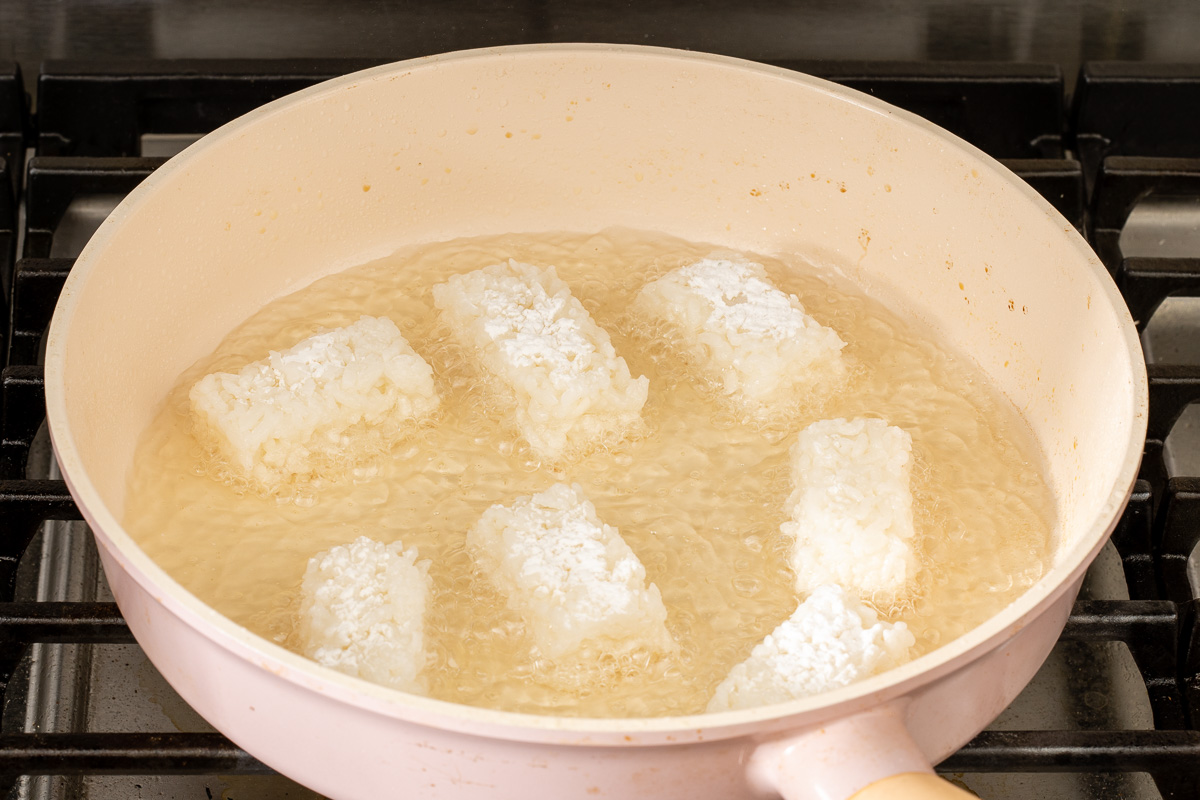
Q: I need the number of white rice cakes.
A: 7